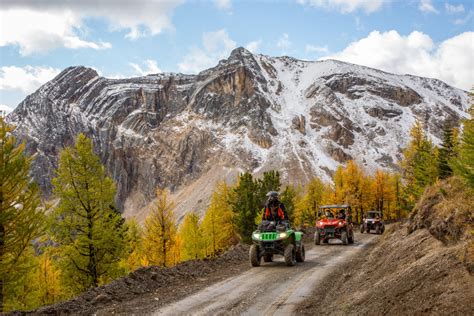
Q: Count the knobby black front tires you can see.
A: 6